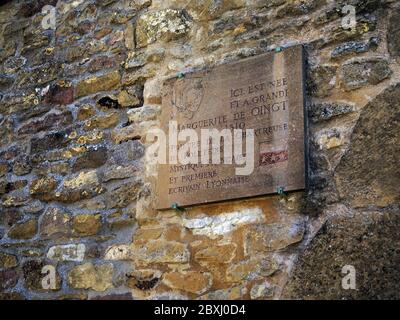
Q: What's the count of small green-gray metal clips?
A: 4